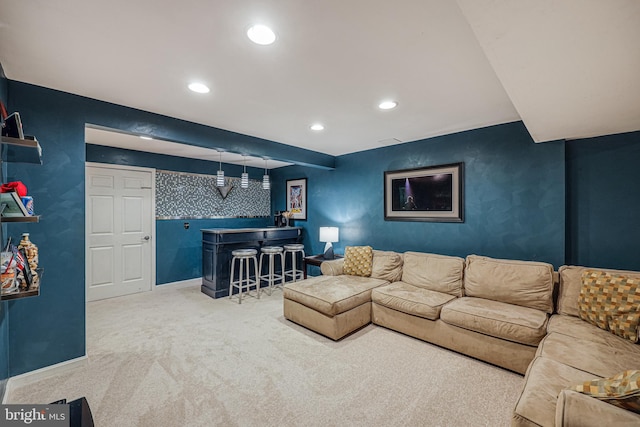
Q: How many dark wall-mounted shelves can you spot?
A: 3